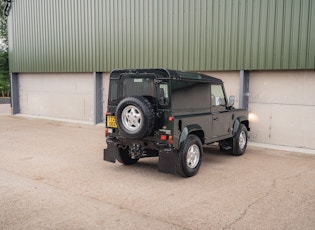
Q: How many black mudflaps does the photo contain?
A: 2